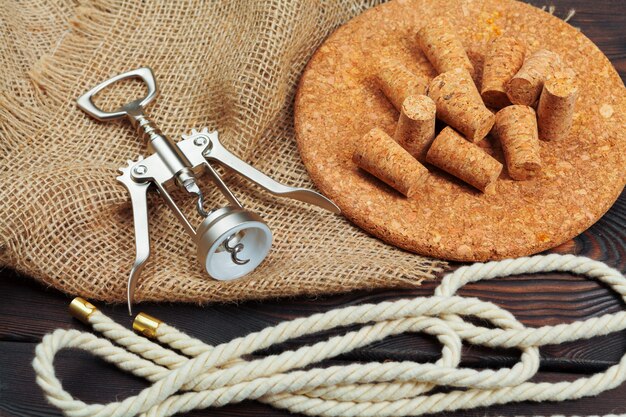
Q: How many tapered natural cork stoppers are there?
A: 10